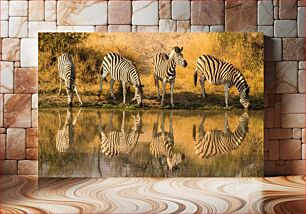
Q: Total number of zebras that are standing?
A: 4